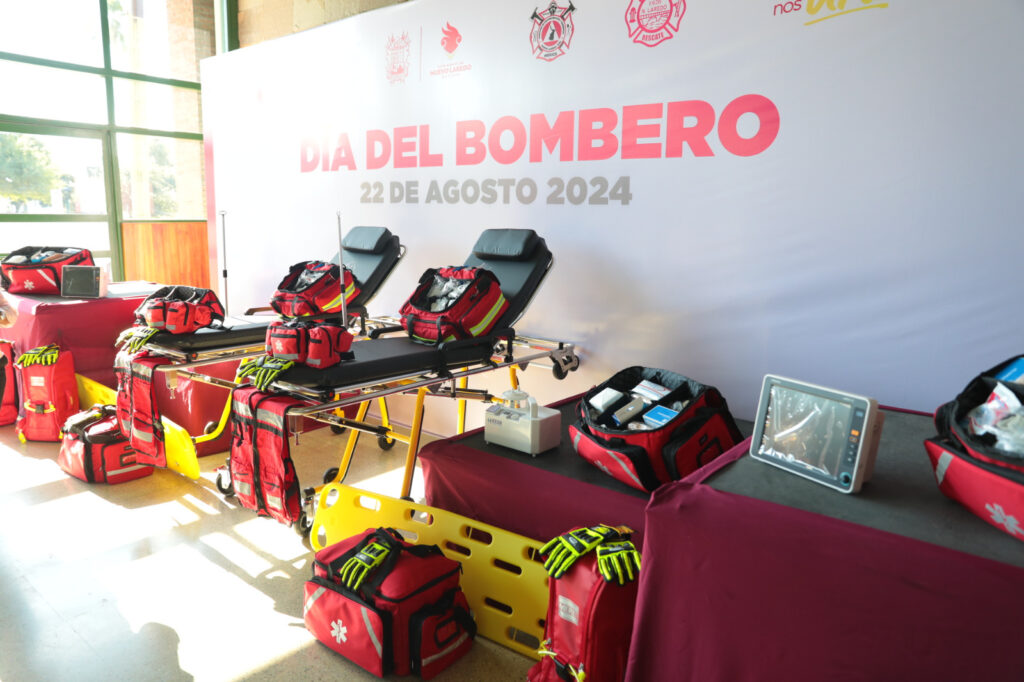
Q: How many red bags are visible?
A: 12